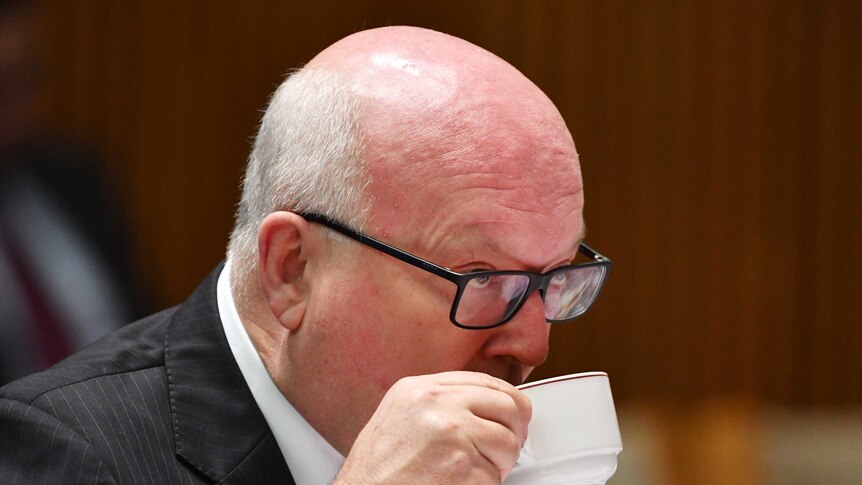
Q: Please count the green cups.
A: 0